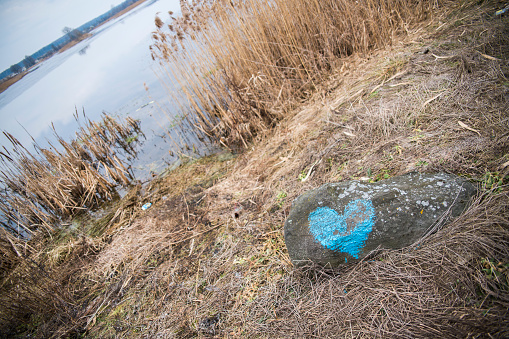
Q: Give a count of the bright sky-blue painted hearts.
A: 1